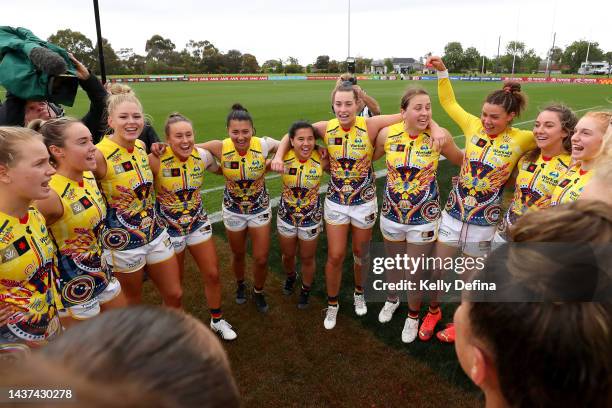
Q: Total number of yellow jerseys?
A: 11